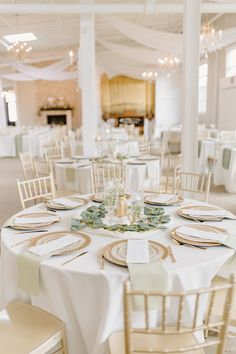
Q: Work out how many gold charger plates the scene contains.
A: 8